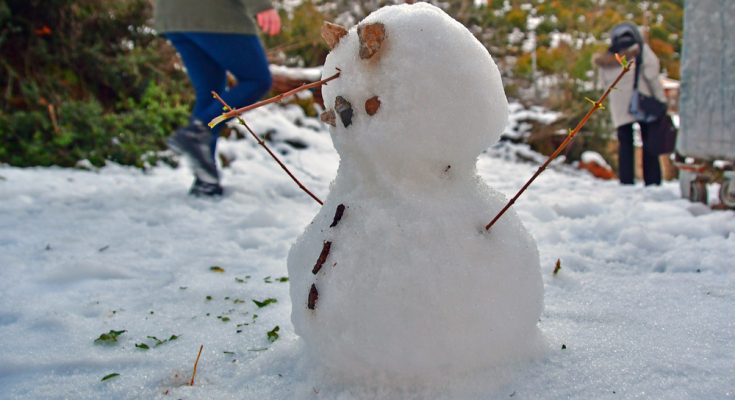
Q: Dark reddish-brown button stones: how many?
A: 3